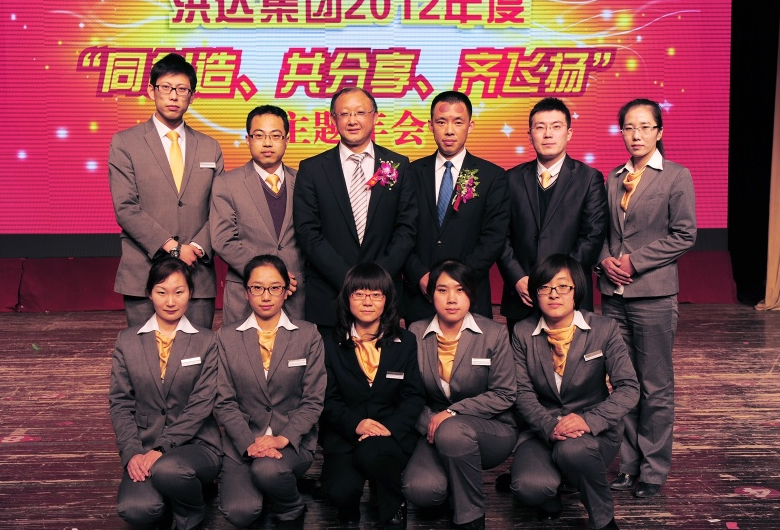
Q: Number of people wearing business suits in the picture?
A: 11